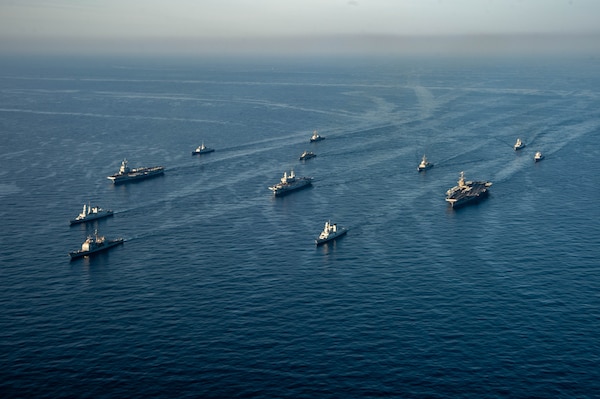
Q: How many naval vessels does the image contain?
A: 12